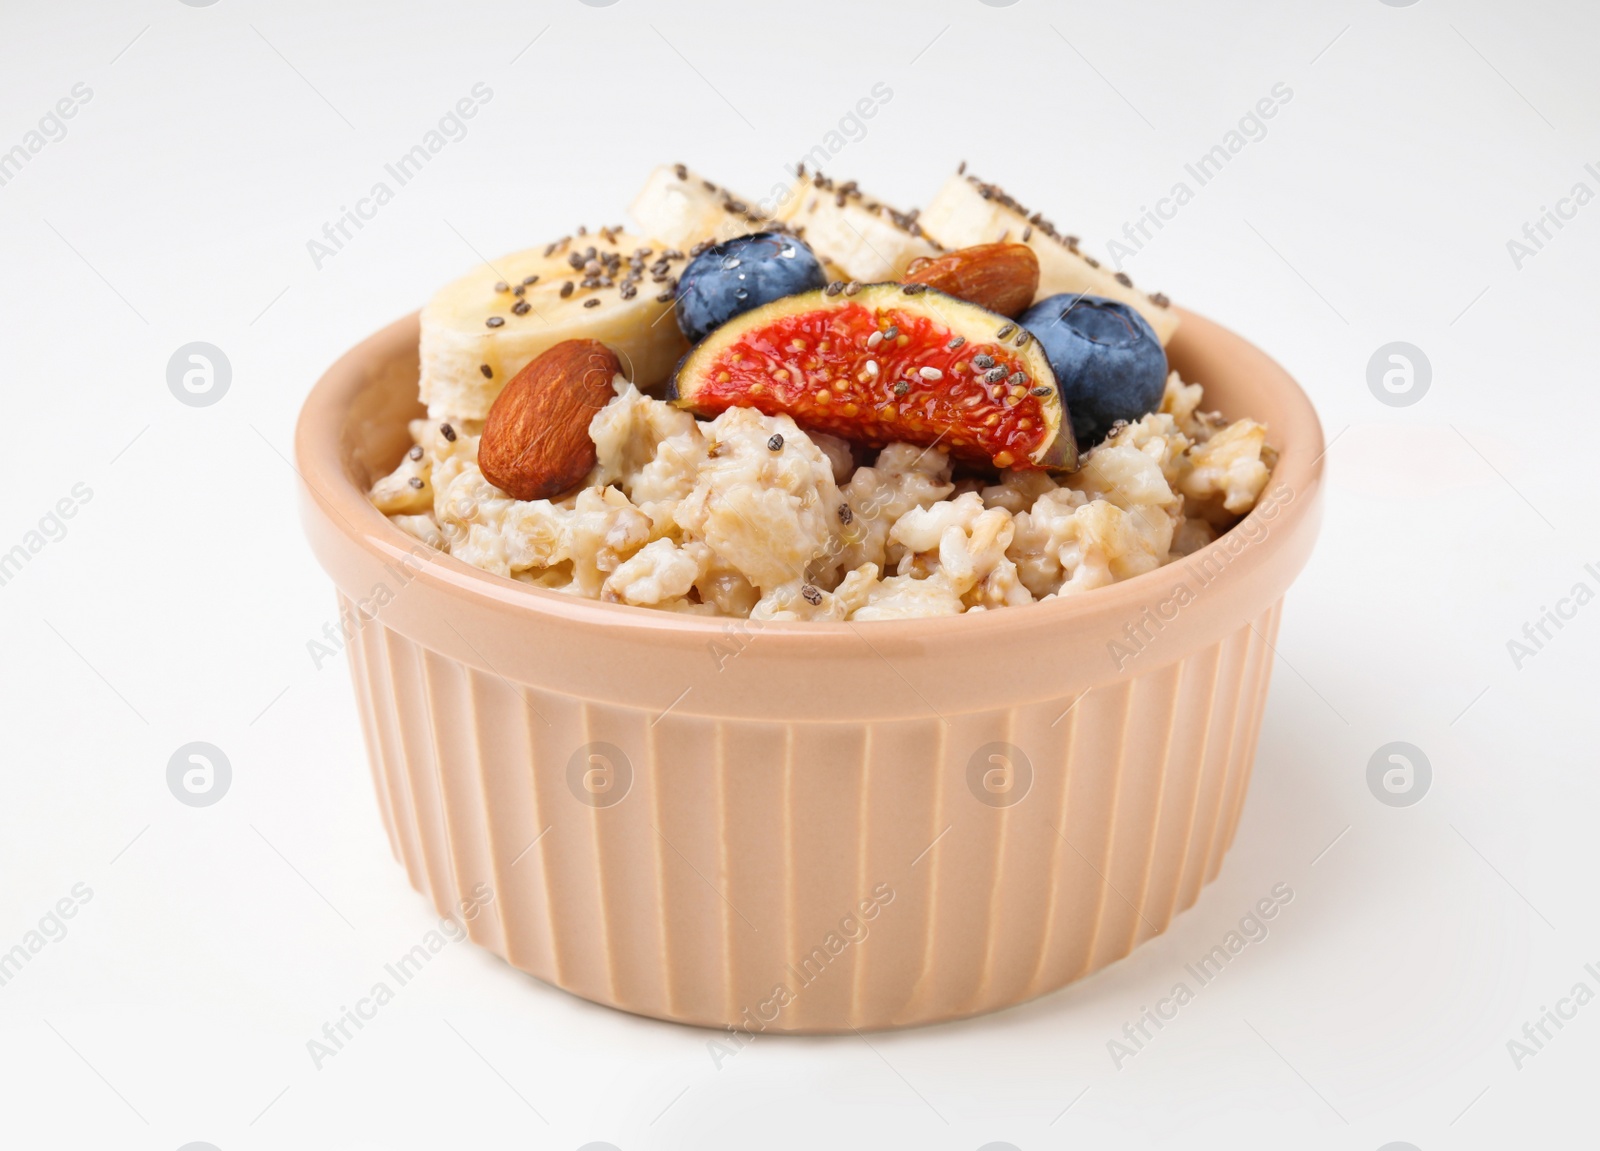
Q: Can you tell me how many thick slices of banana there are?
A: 4